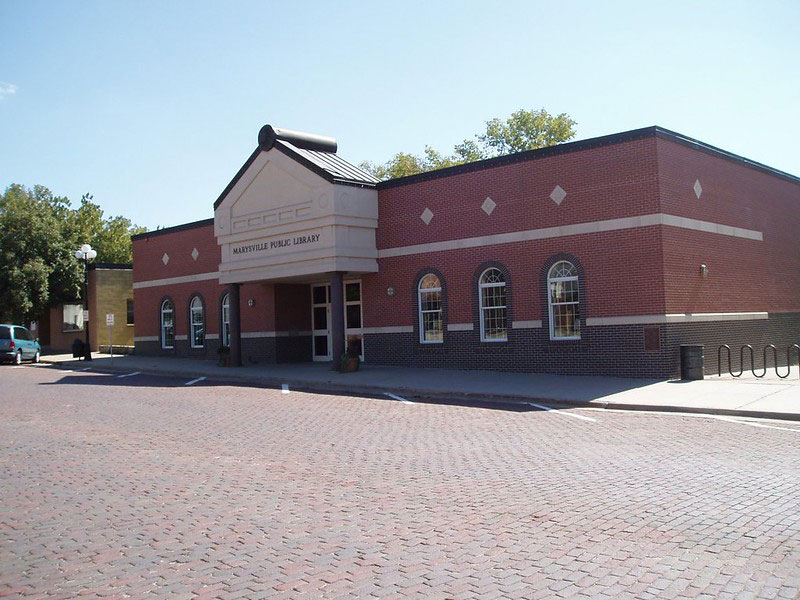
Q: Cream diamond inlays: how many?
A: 6